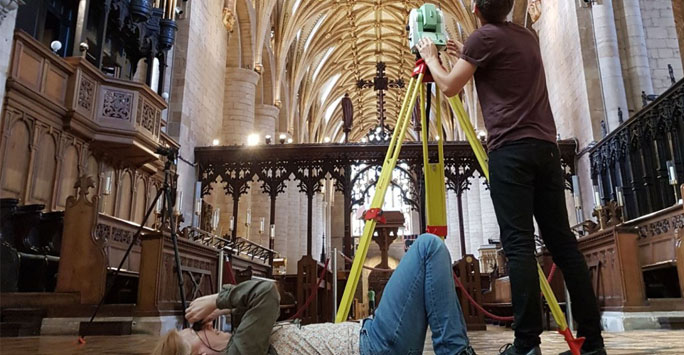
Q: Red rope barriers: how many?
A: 3